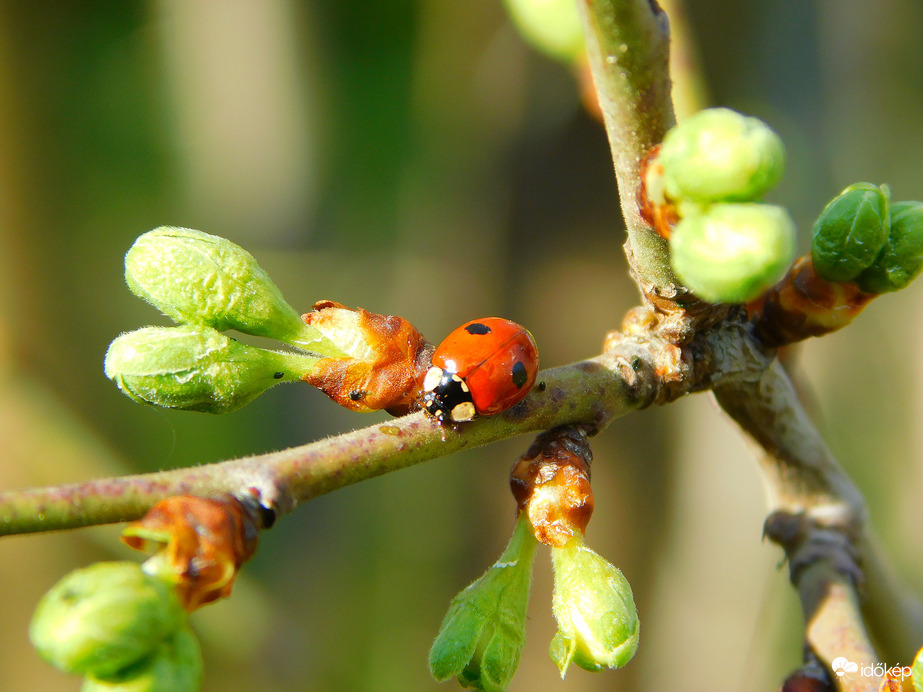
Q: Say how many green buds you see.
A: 11